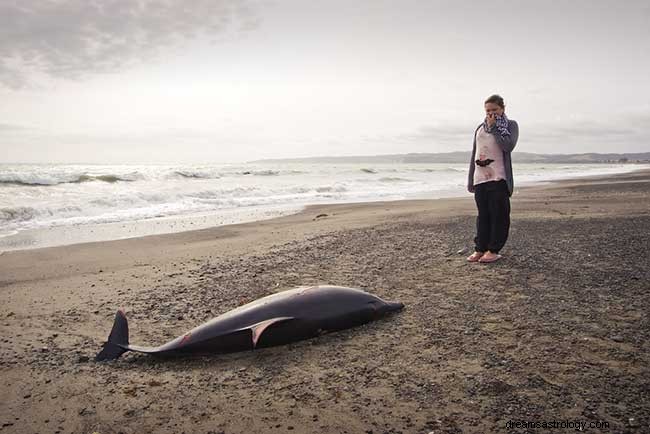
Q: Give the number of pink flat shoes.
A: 2